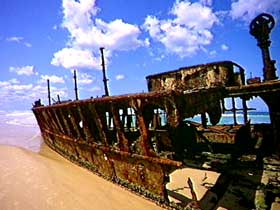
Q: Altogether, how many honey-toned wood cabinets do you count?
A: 0